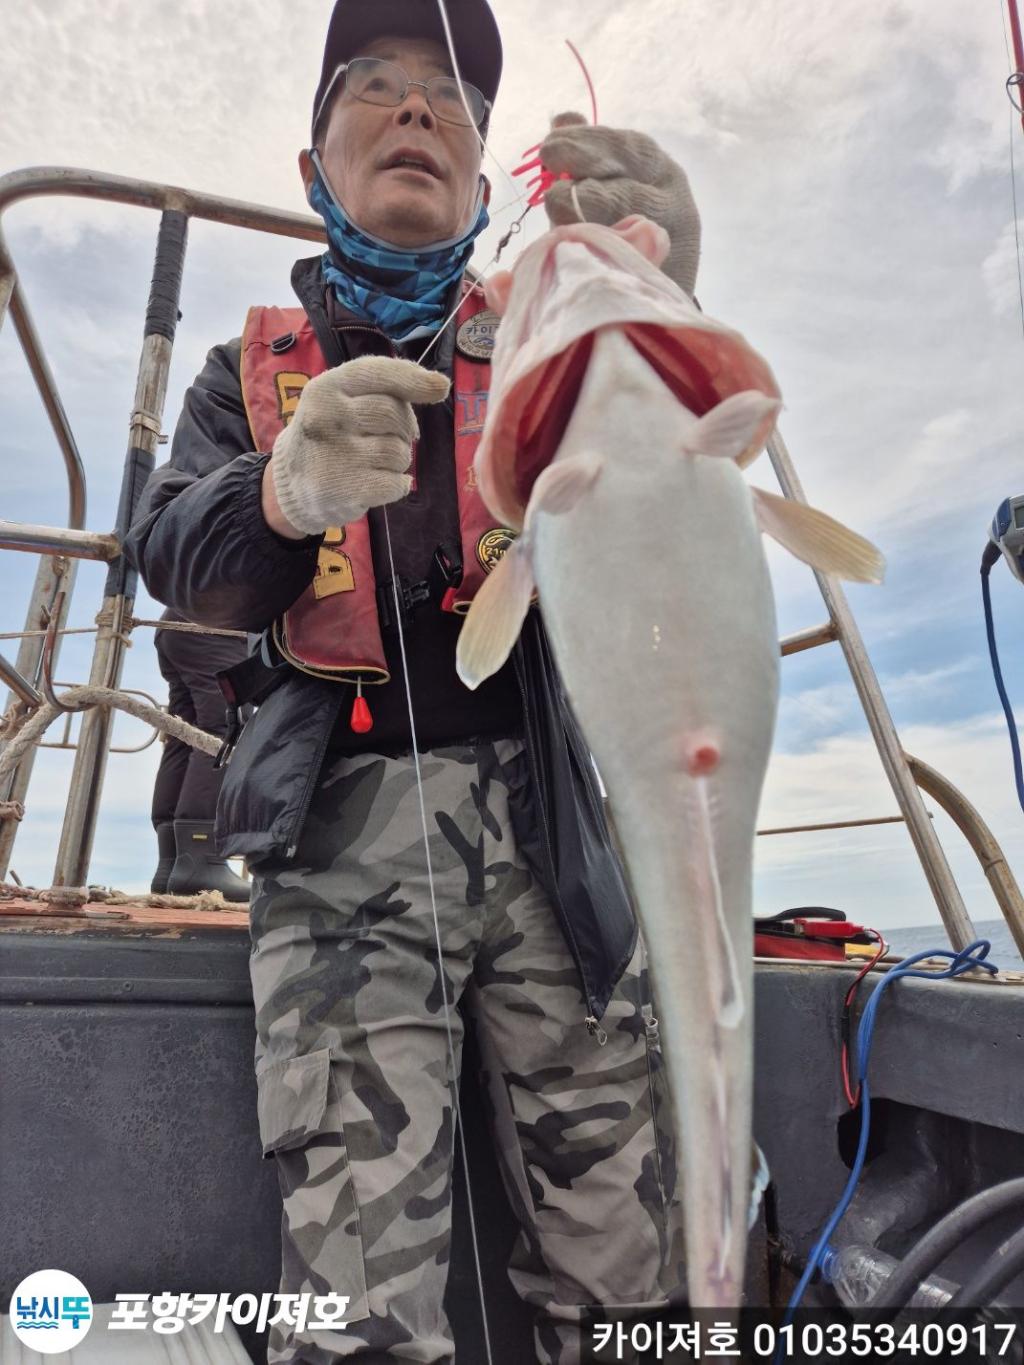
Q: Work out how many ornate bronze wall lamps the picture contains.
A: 0